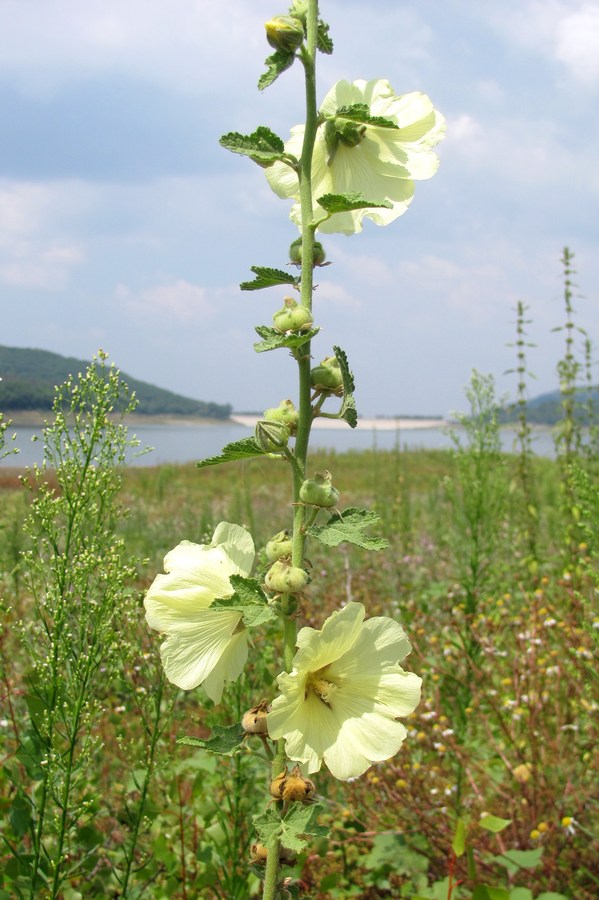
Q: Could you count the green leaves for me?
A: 13